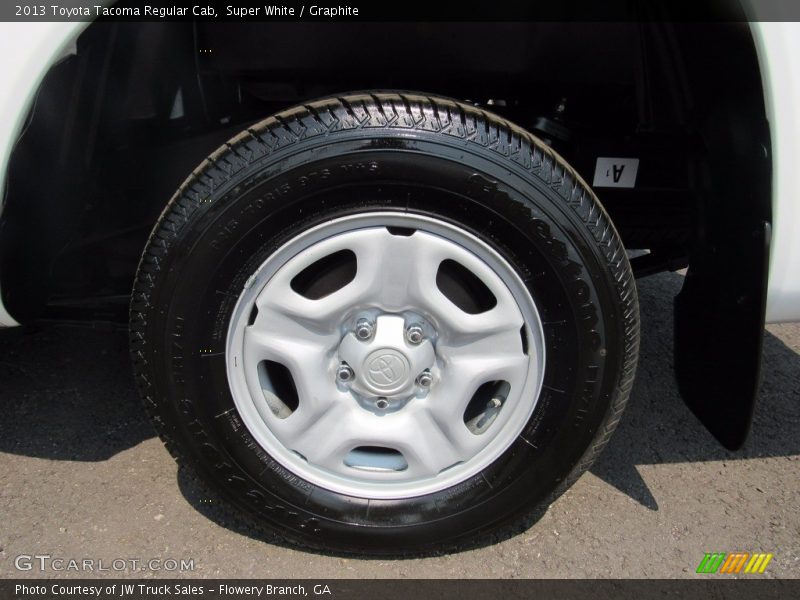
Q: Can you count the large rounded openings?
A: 5